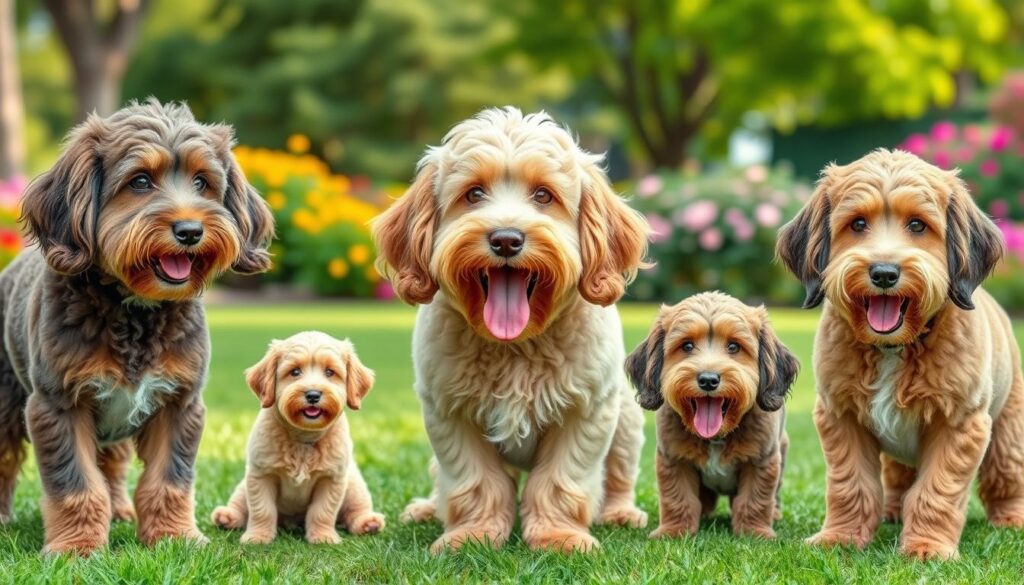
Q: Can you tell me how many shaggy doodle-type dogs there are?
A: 5